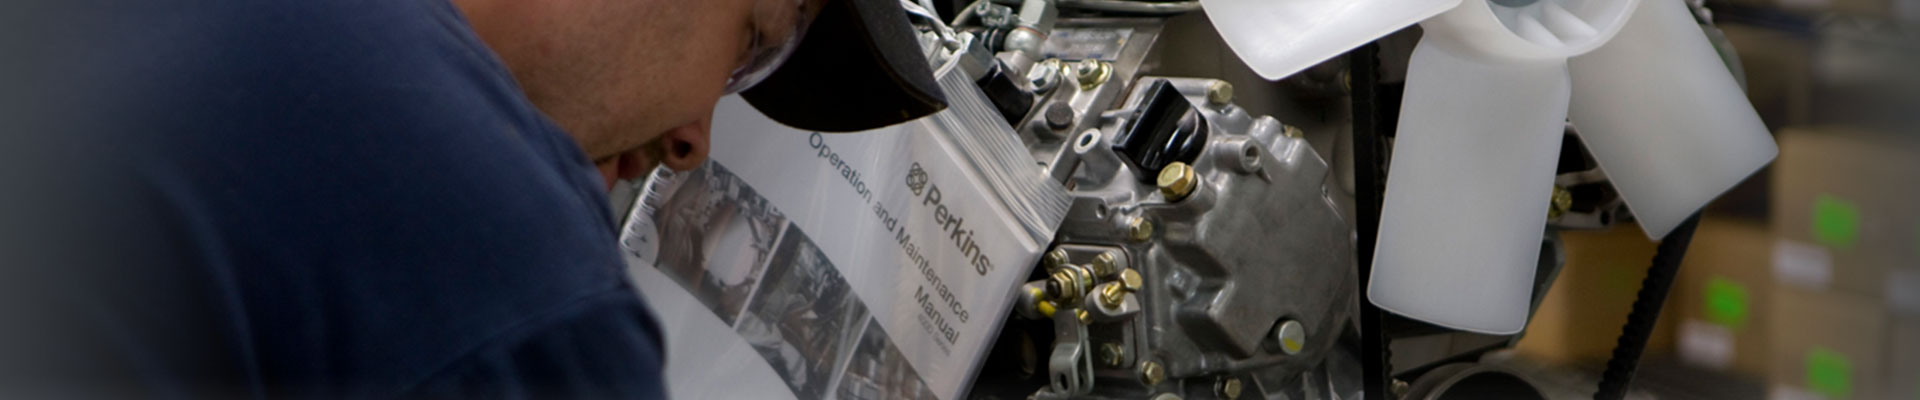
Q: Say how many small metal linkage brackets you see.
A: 1